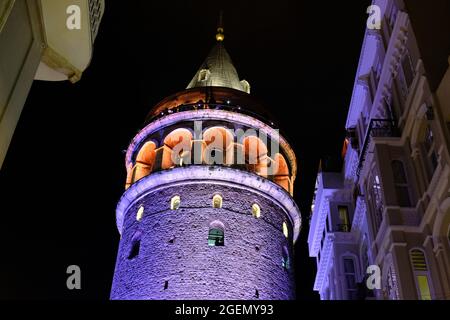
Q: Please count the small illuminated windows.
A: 5